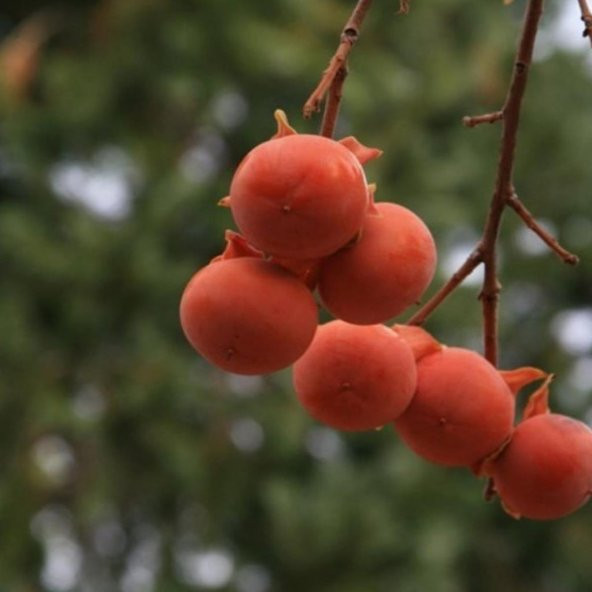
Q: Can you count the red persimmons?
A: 6